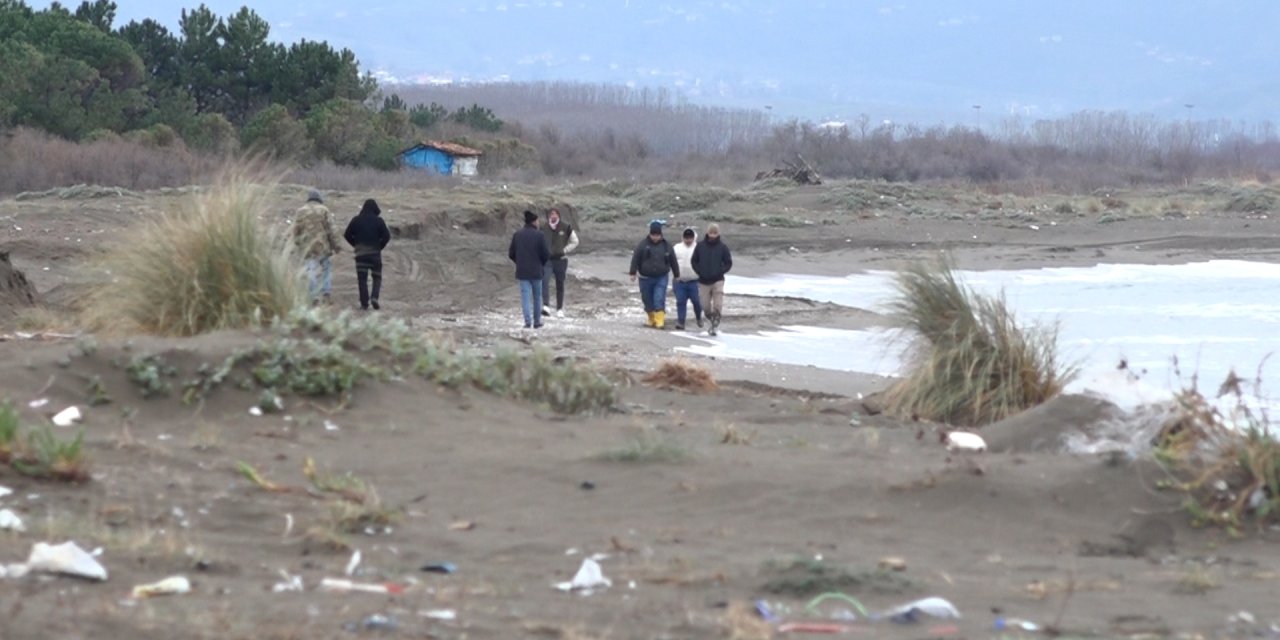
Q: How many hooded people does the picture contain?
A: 2